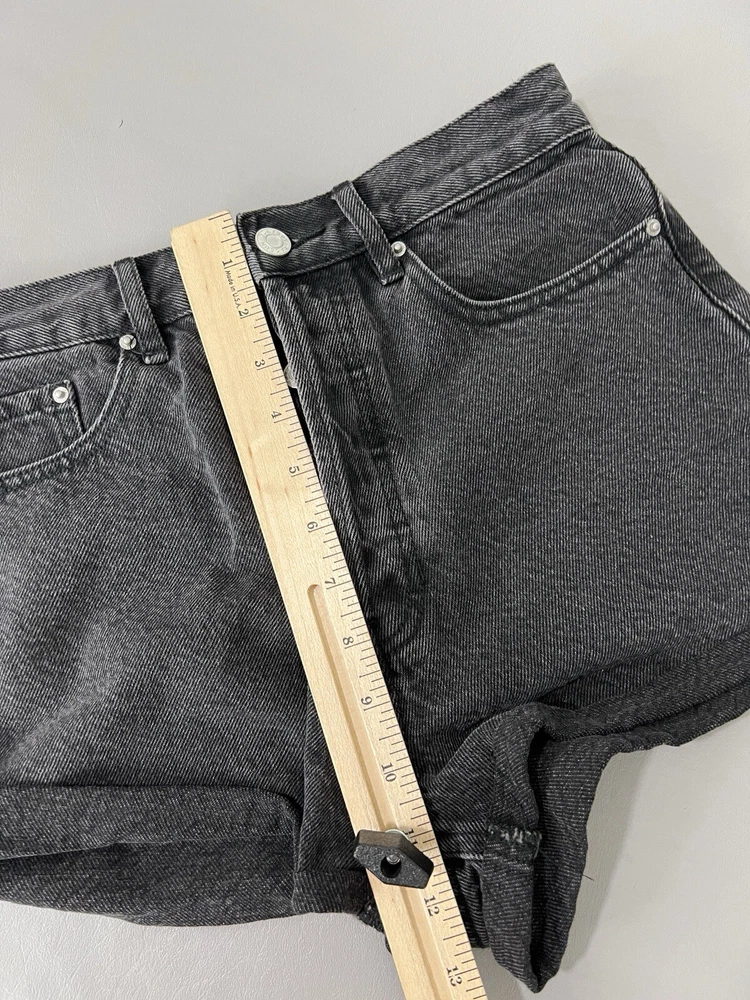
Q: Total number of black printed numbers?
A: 13